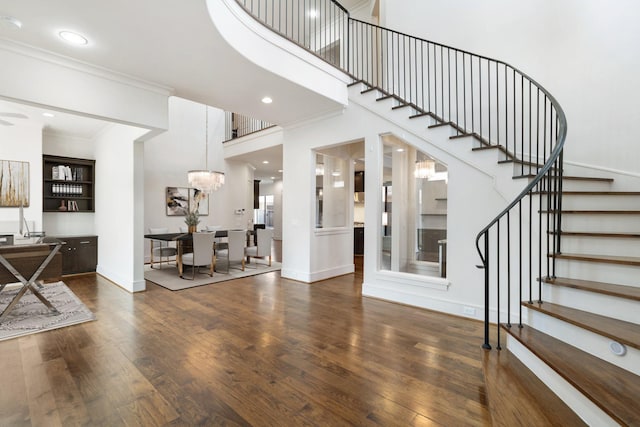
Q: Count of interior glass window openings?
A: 2